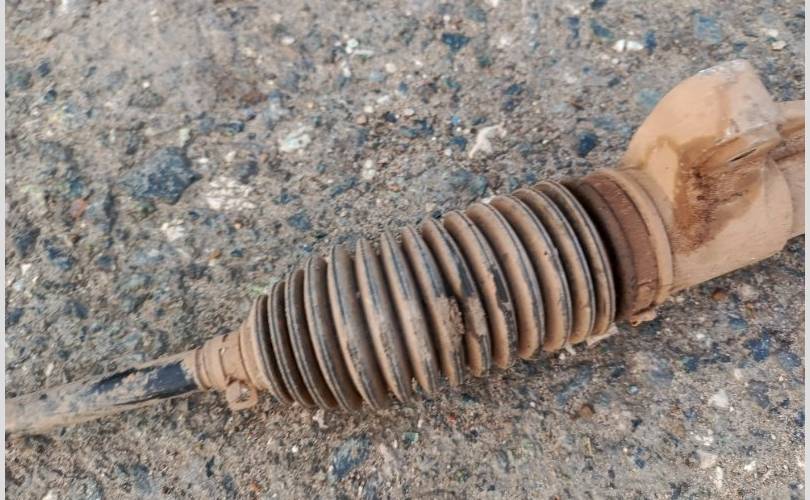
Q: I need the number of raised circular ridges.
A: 14